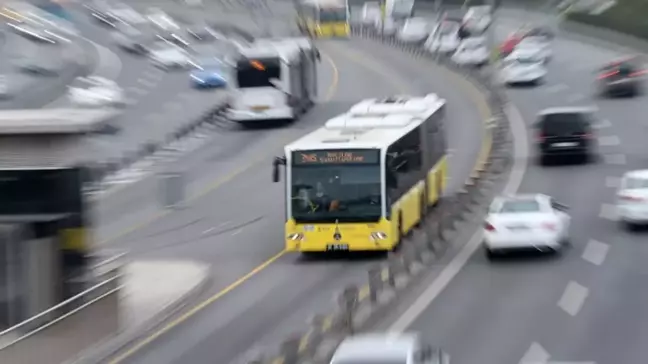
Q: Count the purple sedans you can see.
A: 0